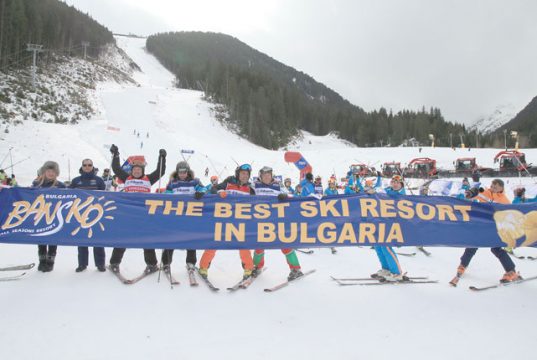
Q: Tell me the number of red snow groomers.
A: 5